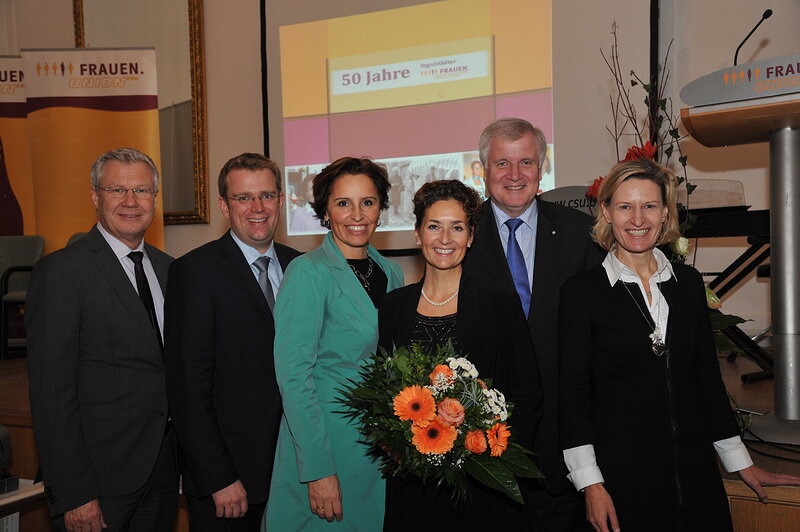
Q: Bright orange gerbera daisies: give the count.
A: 3